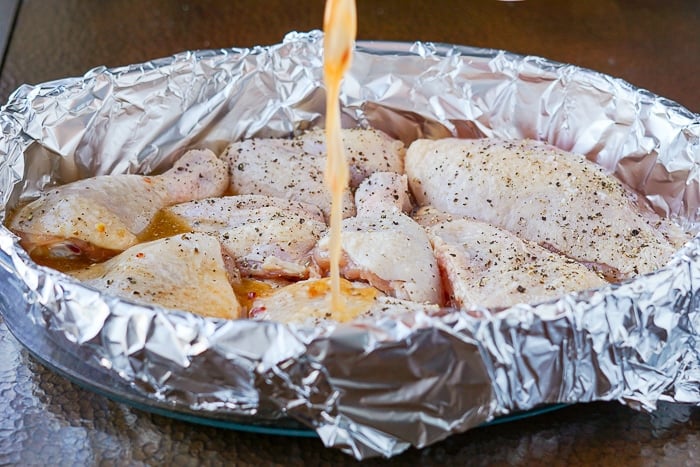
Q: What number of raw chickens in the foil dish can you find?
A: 8